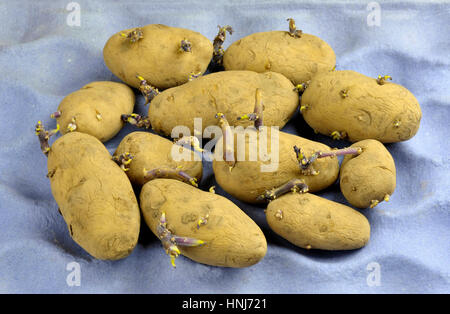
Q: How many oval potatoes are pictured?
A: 11